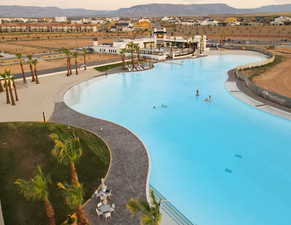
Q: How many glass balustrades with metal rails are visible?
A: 1